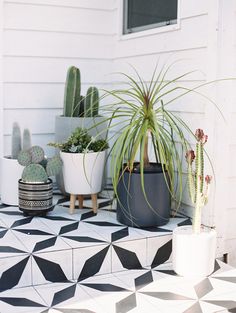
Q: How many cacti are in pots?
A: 4